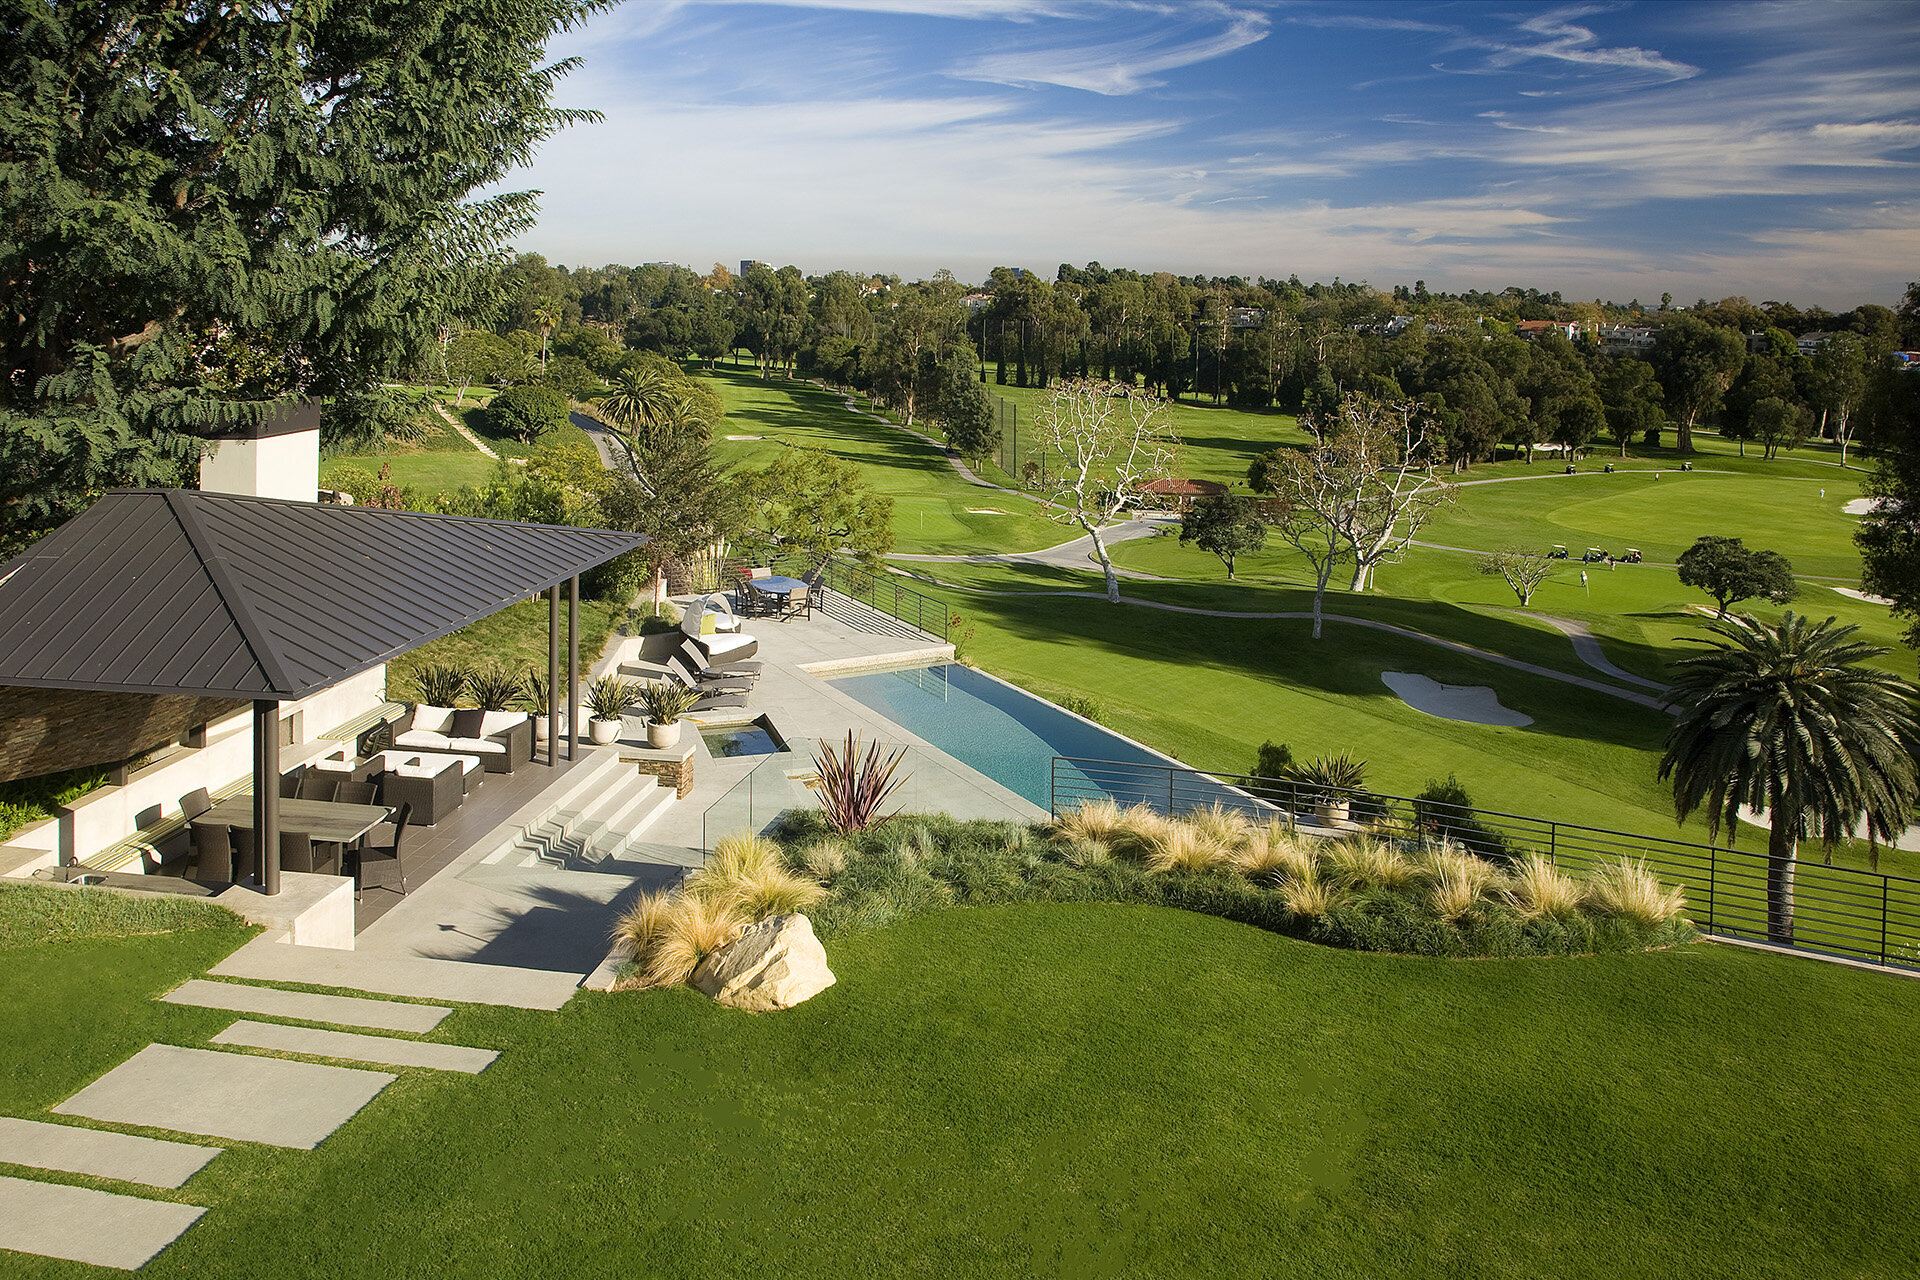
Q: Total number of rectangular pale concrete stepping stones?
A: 5